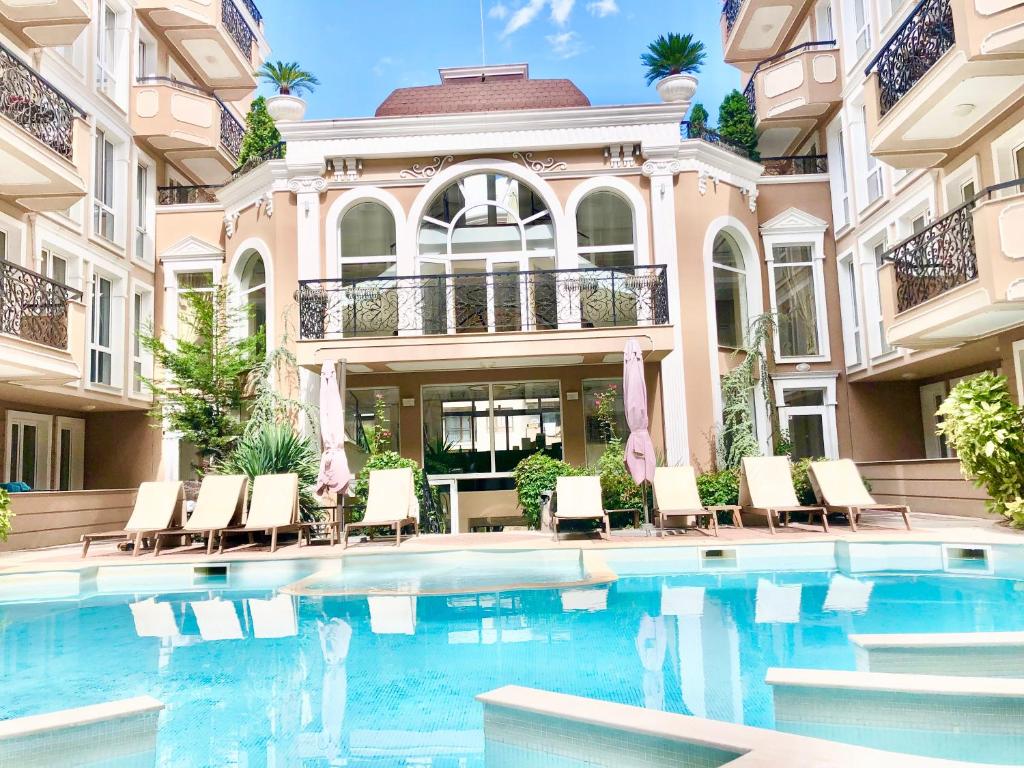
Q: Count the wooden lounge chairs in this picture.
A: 8